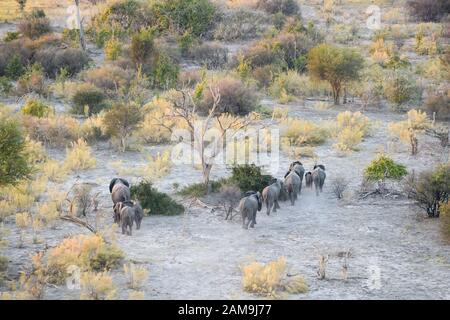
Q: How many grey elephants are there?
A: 9